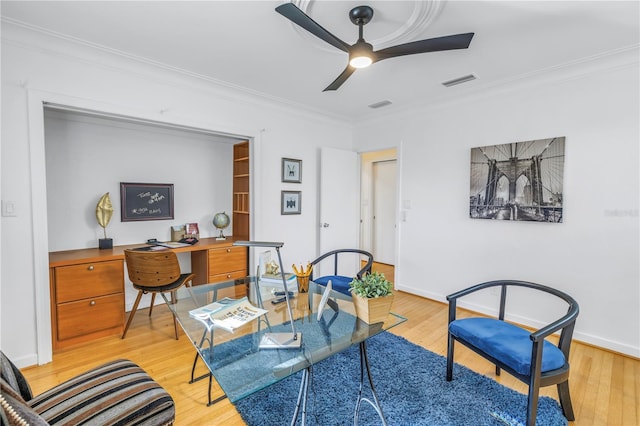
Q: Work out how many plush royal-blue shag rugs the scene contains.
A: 1